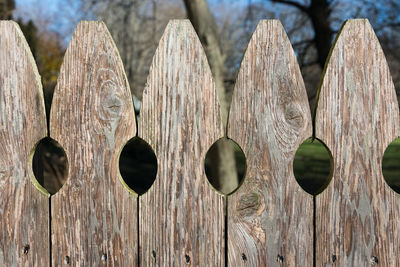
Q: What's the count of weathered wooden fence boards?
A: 5